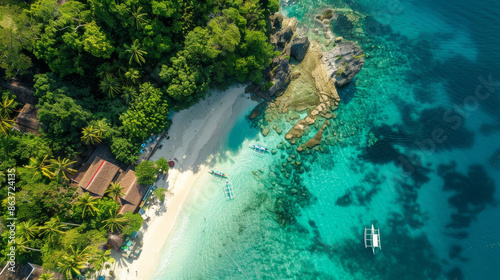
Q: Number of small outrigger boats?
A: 4